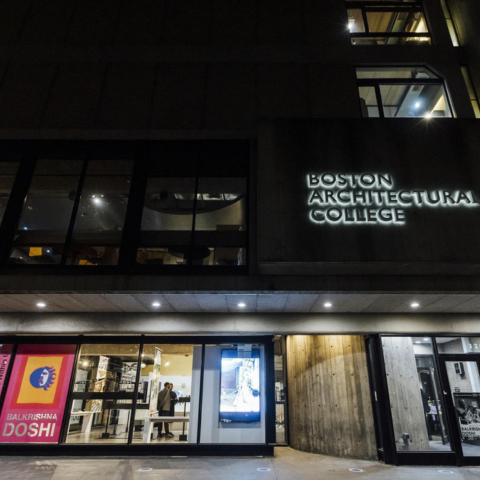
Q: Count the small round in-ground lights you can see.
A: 4